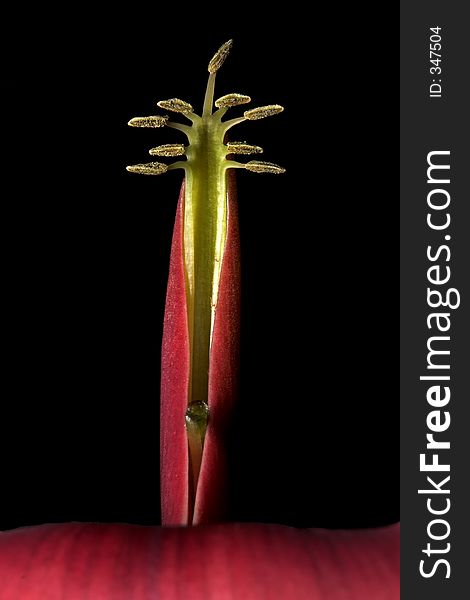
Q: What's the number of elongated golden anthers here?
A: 9